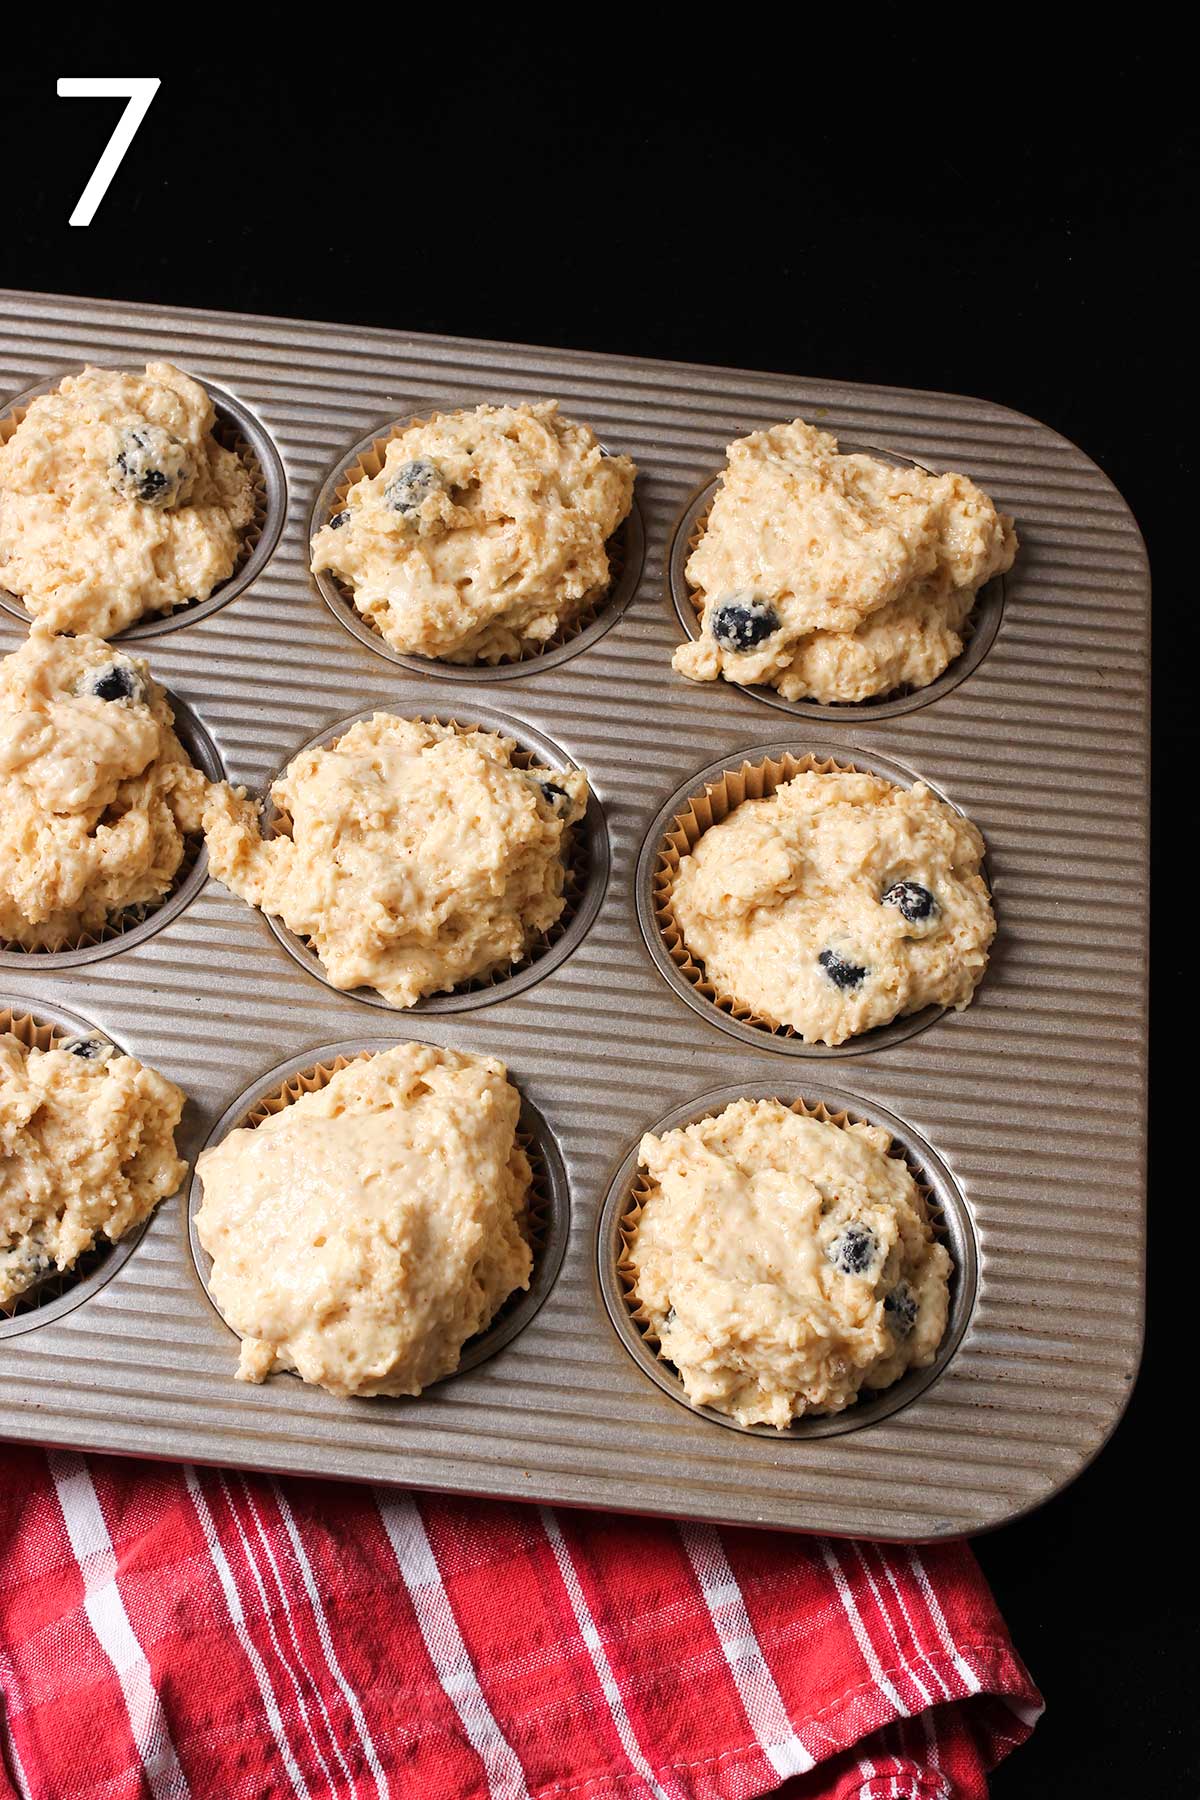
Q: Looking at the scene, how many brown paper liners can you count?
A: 9